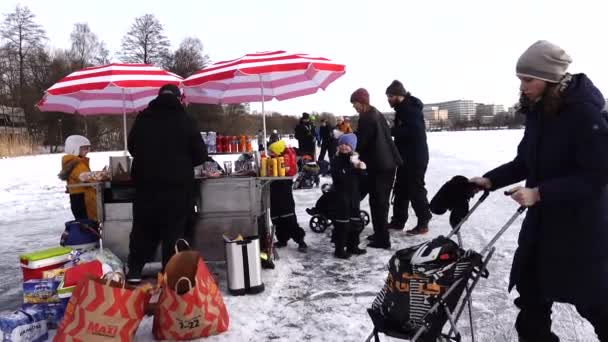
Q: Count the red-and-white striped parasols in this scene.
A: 2